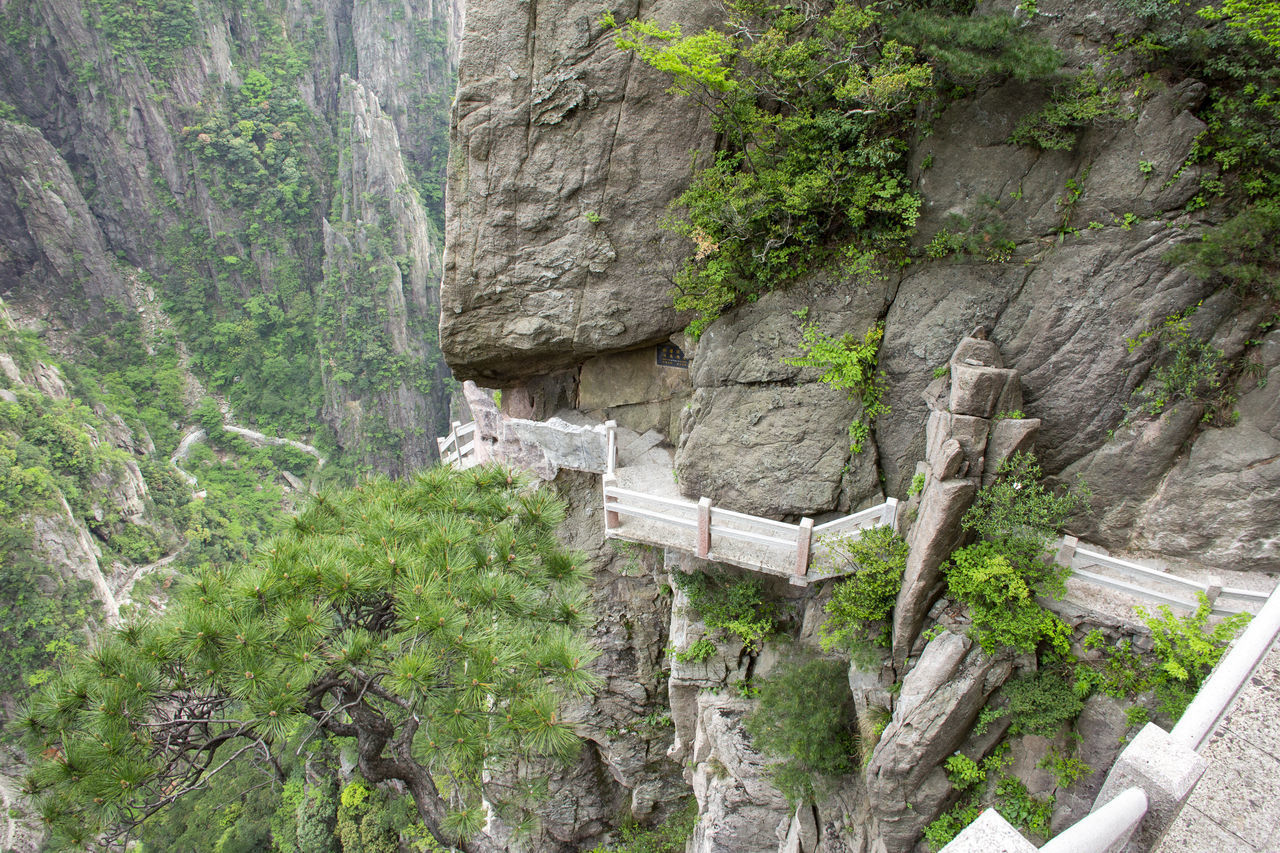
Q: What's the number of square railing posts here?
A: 11